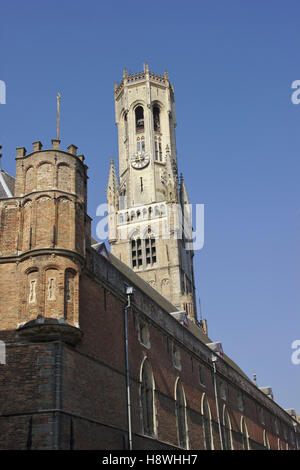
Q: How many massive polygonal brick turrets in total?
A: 1